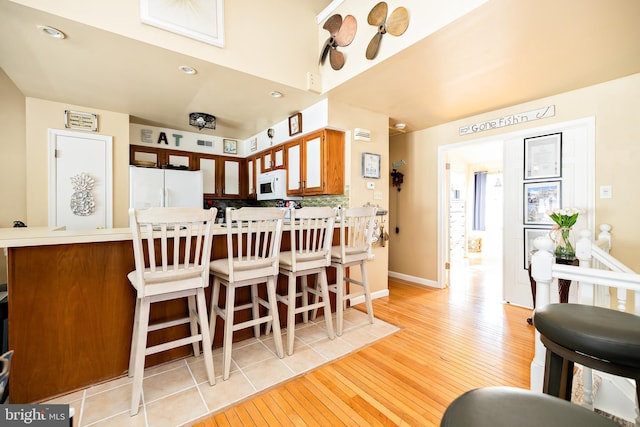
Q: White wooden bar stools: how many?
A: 4